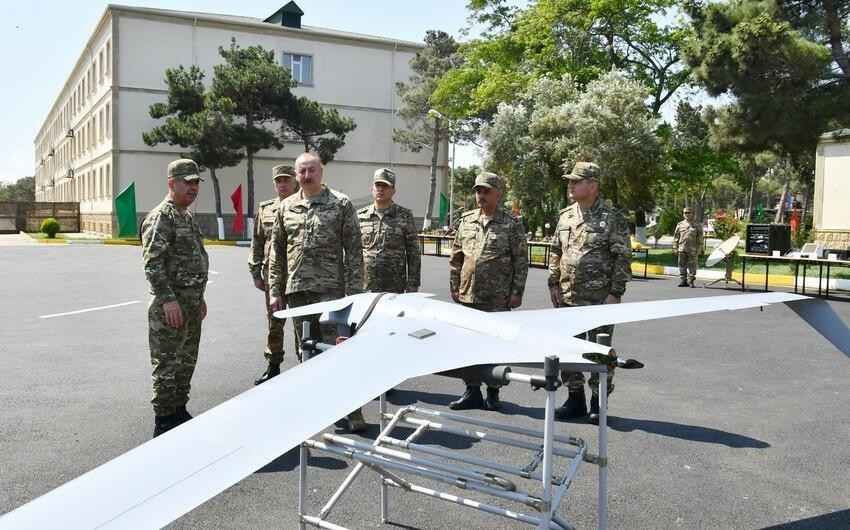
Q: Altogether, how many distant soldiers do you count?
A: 1